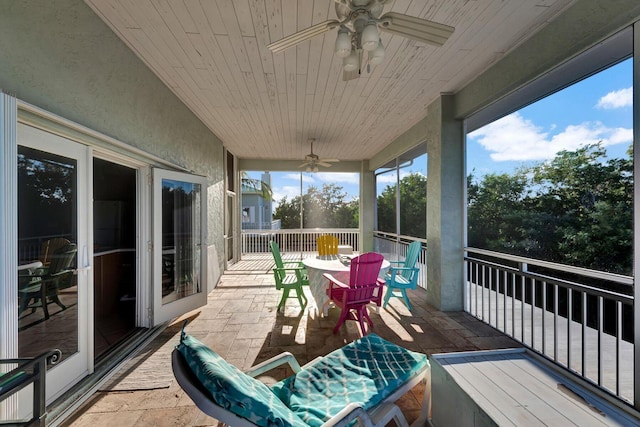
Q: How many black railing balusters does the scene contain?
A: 15